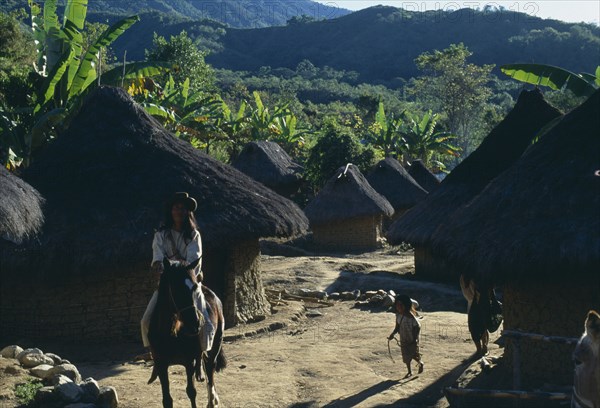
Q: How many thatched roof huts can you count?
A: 8